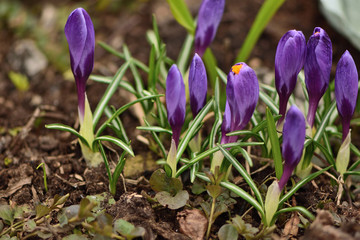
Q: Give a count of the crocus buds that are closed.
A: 8